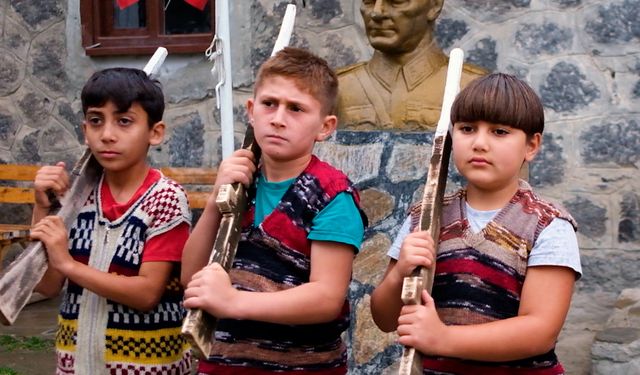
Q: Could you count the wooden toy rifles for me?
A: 3